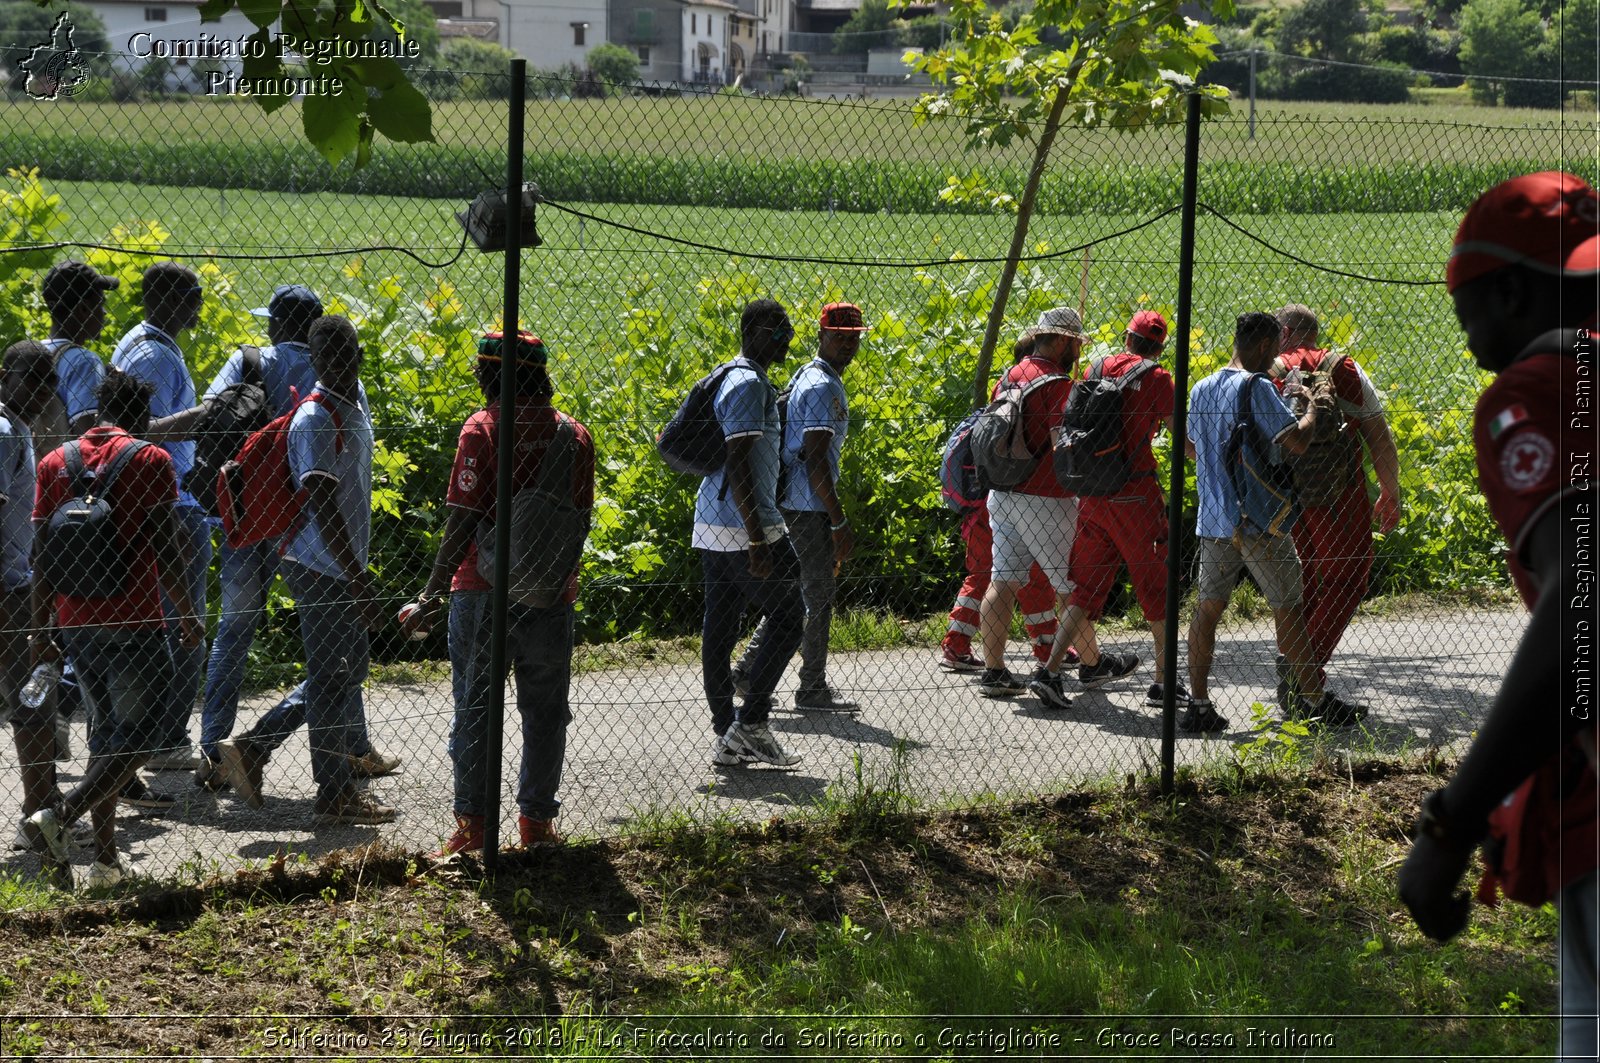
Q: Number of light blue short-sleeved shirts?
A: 8